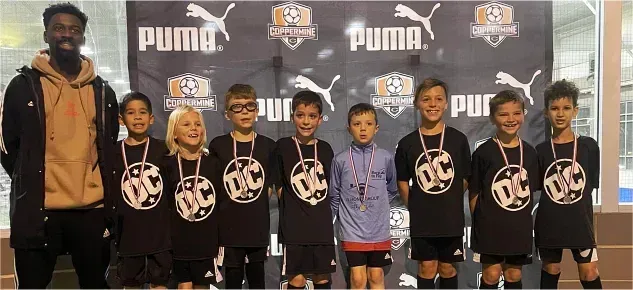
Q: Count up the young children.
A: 8